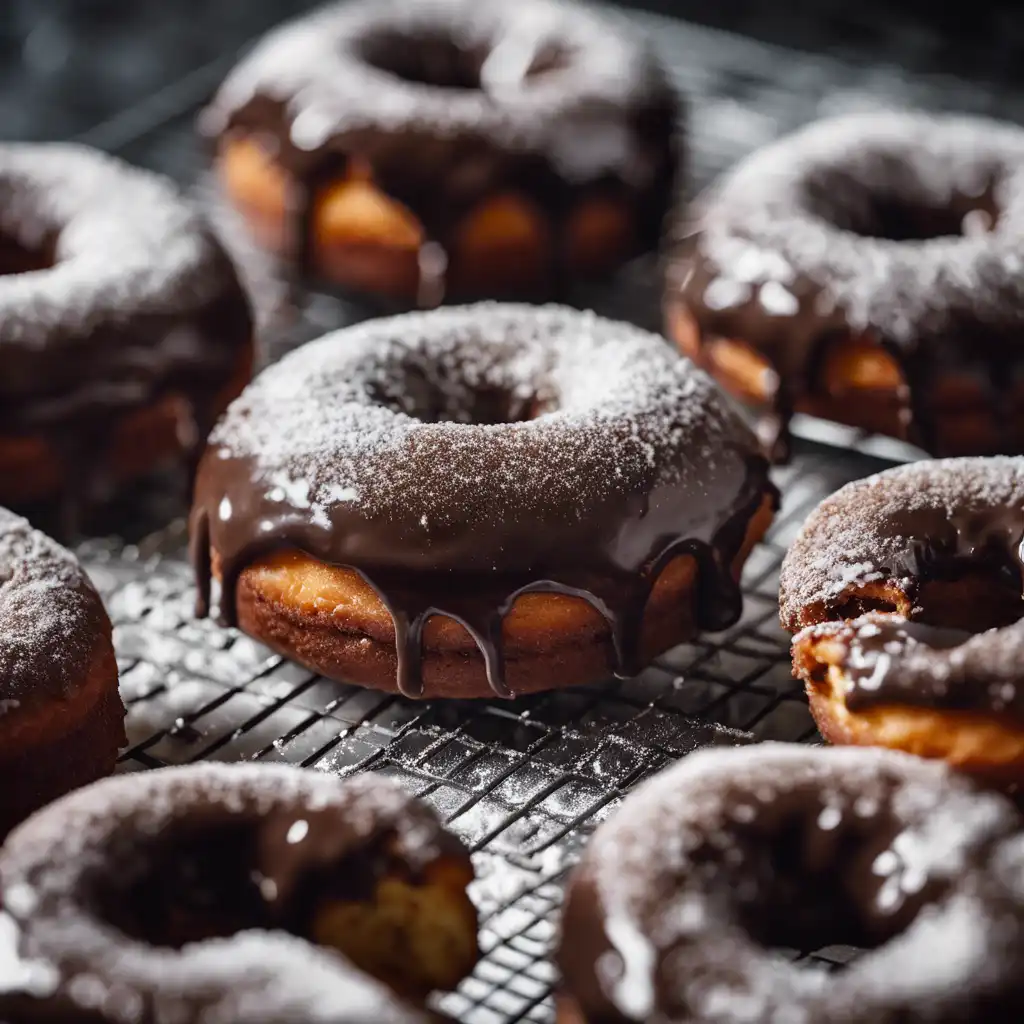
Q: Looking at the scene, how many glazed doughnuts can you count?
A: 8